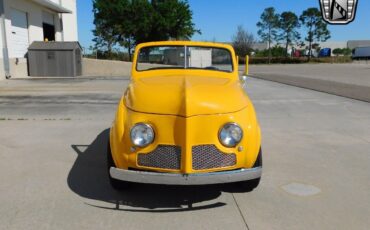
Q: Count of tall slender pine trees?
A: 3